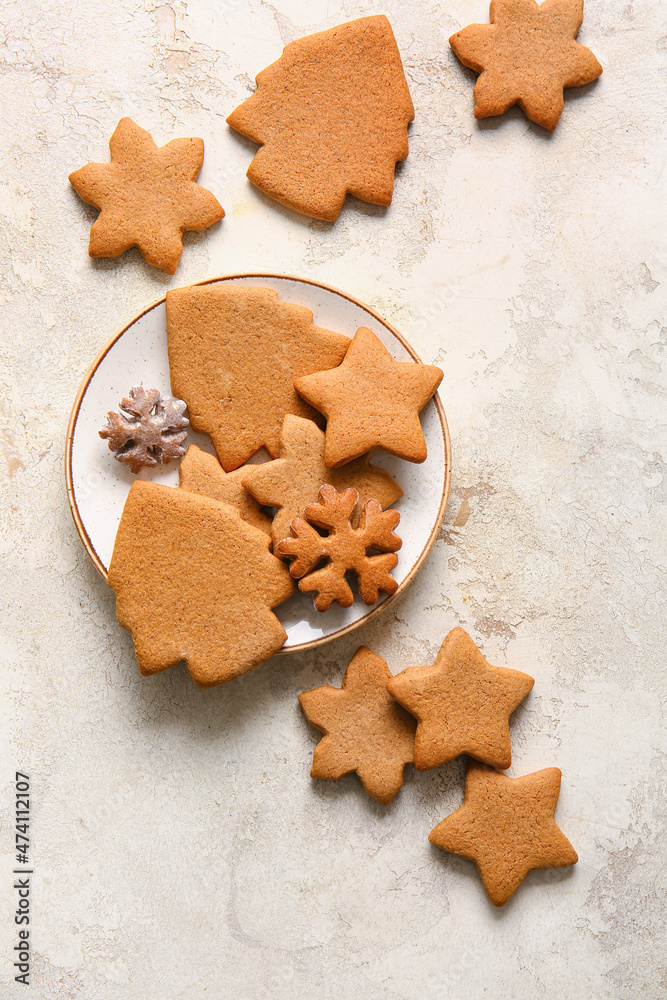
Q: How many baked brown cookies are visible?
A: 13